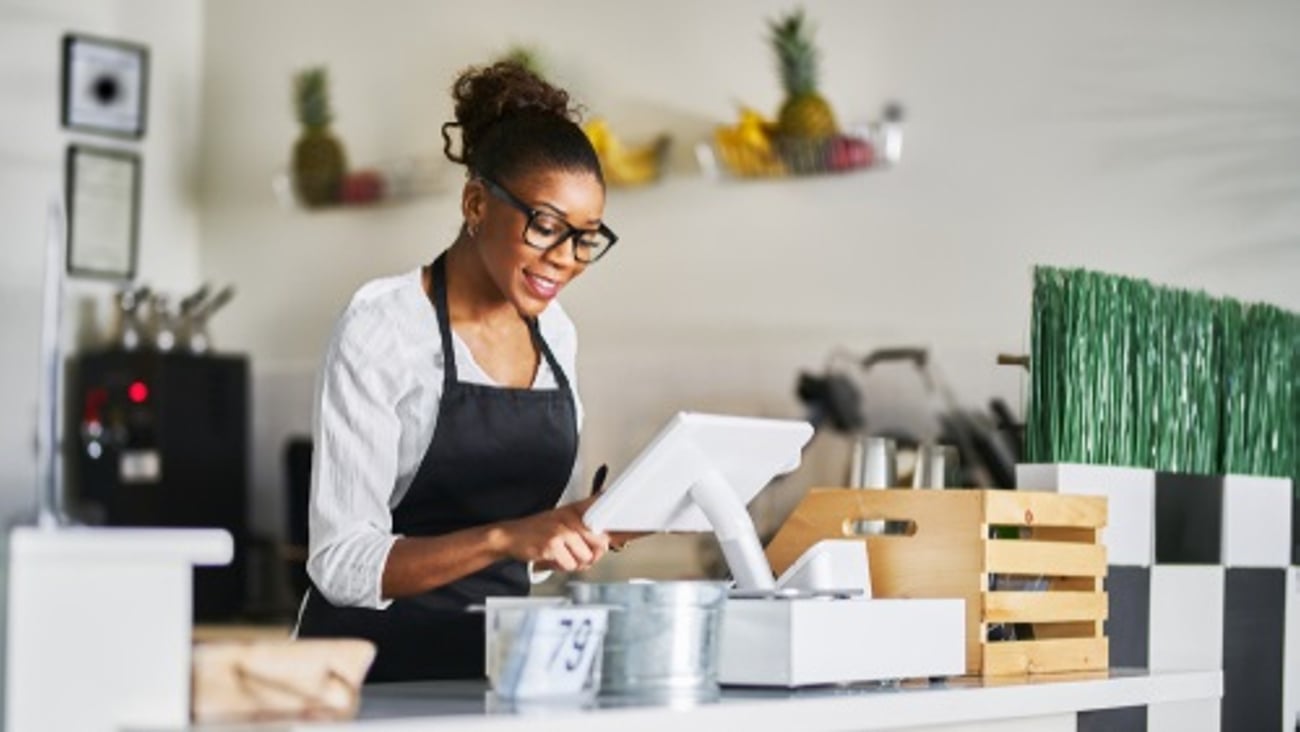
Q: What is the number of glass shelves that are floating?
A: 3